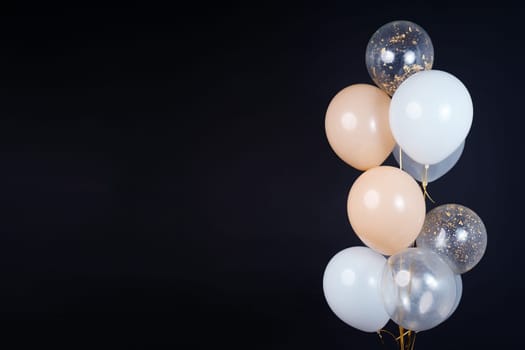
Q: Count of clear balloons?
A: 3